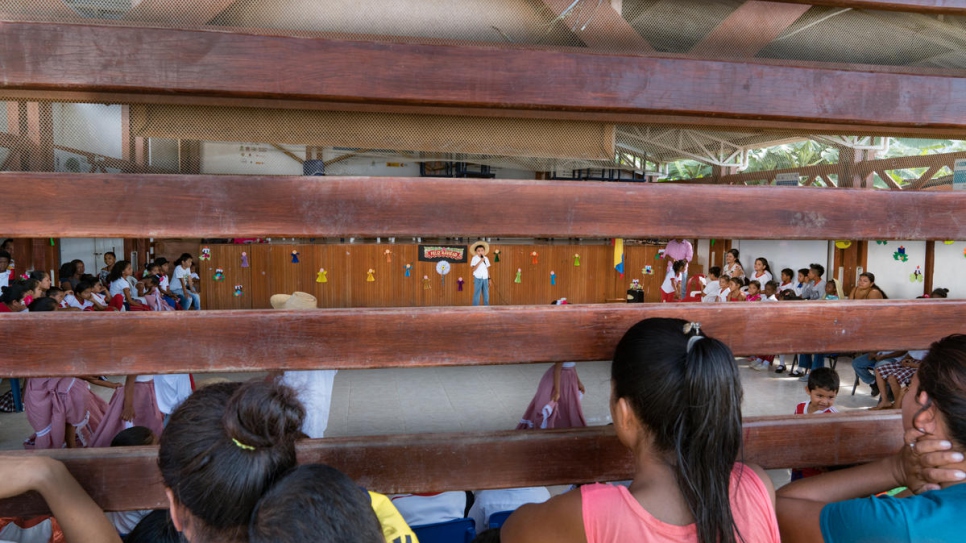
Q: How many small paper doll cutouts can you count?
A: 13